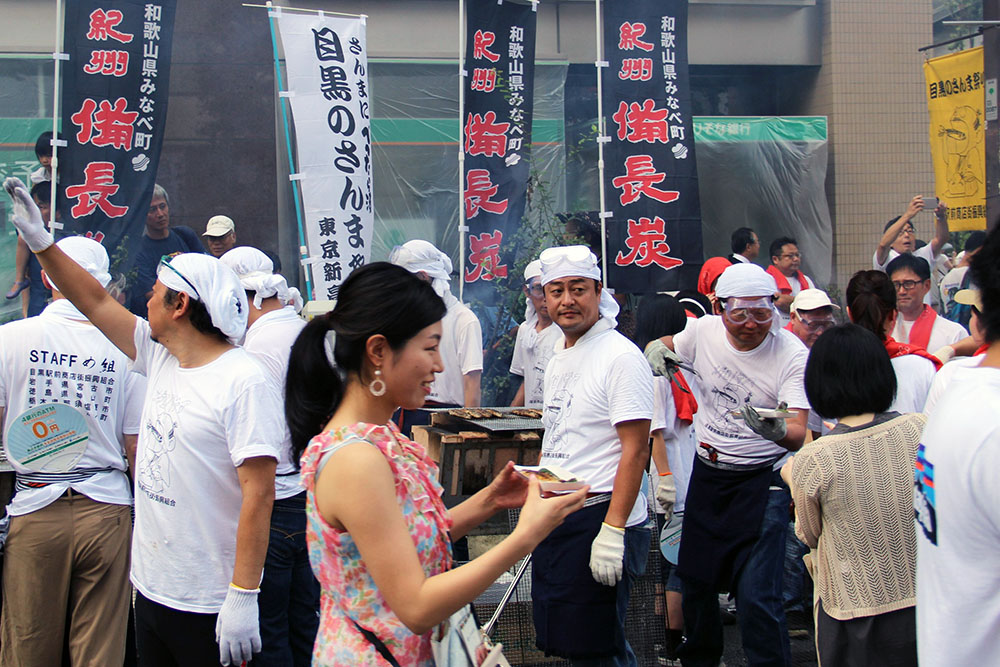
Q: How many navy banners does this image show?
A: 3